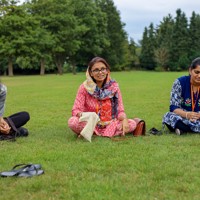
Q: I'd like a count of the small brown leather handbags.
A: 1